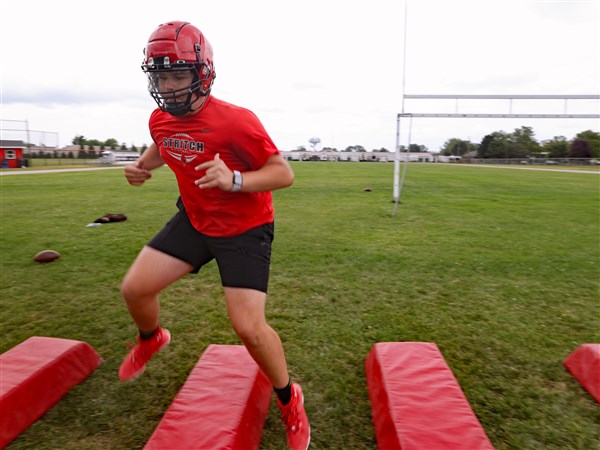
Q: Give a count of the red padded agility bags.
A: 4